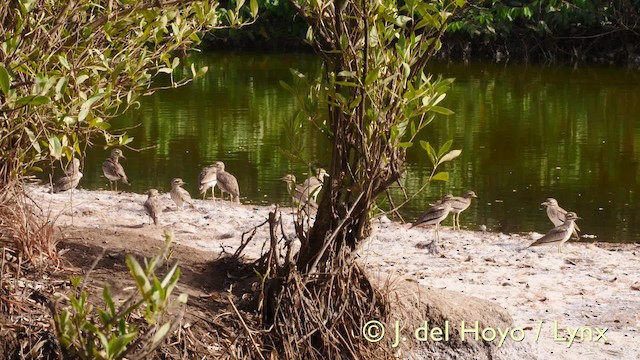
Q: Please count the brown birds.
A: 12